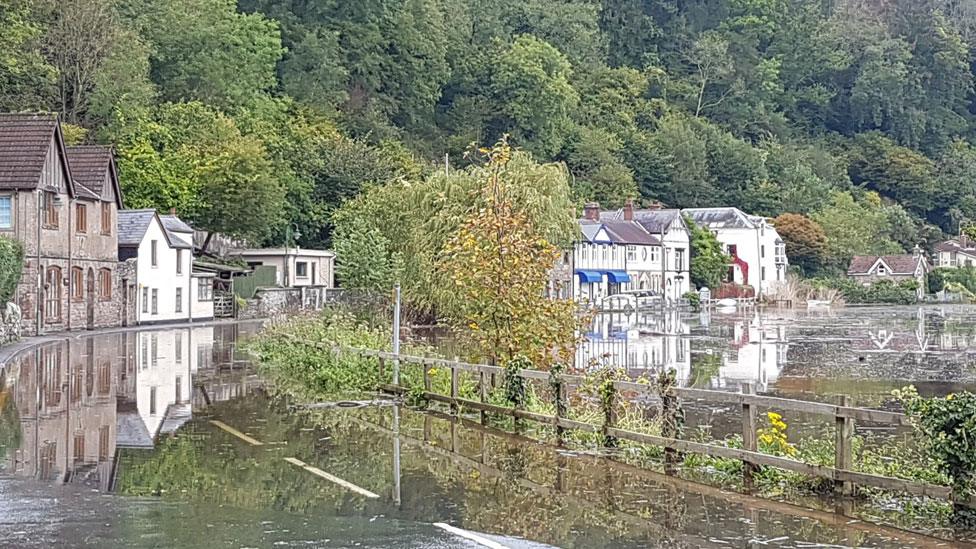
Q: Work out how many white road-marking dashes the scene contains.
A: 3